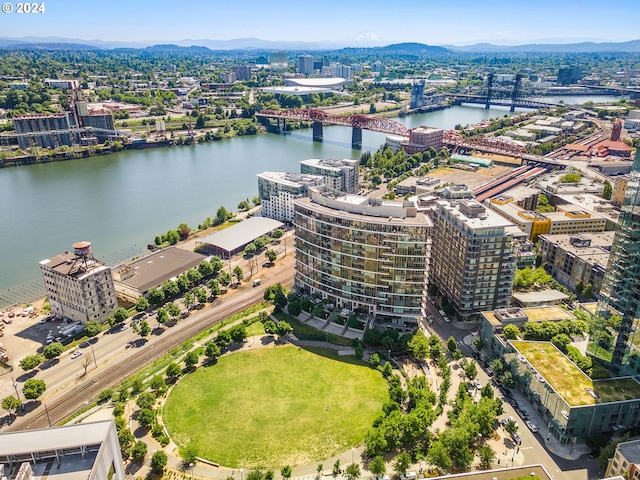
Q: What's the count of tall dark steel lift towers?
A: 2